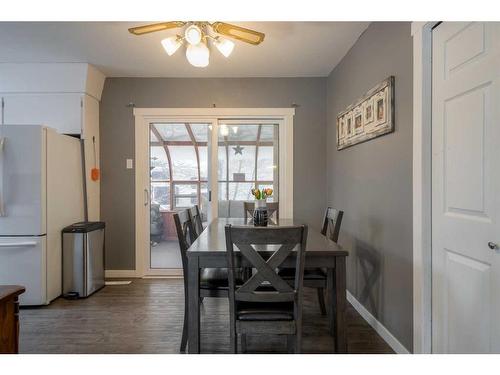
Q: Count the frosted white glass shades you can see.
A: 4